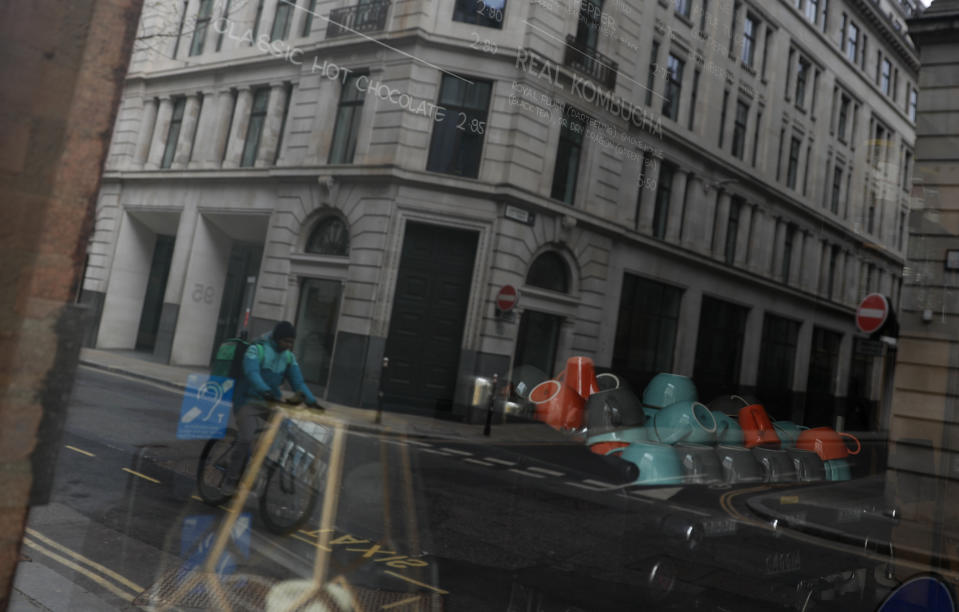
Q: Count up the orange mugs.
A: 5